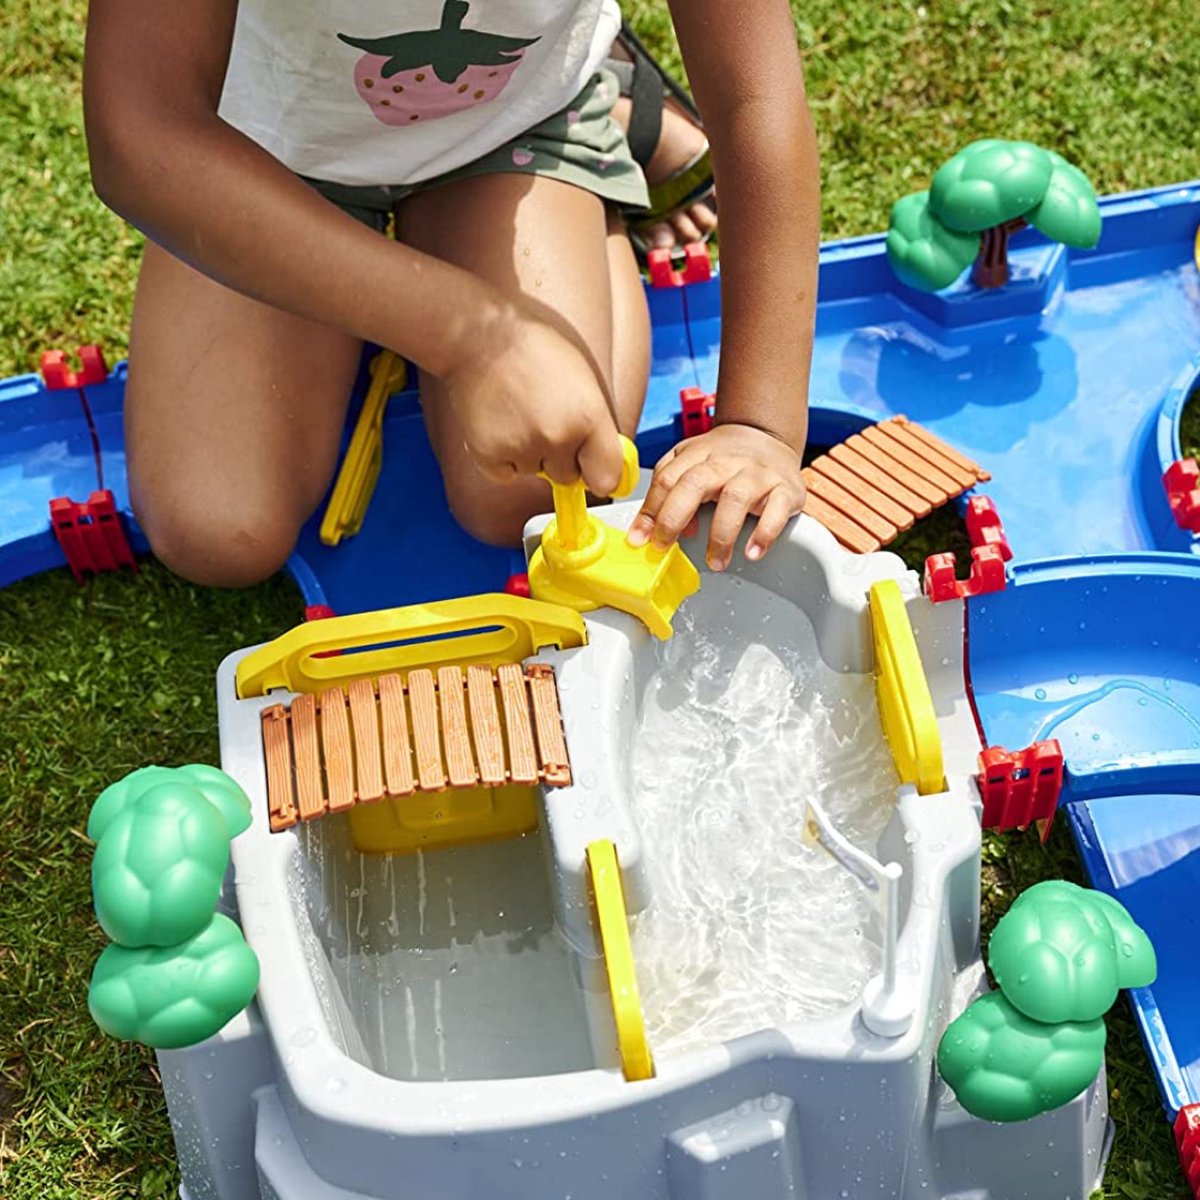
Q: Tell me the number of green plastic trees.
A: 3